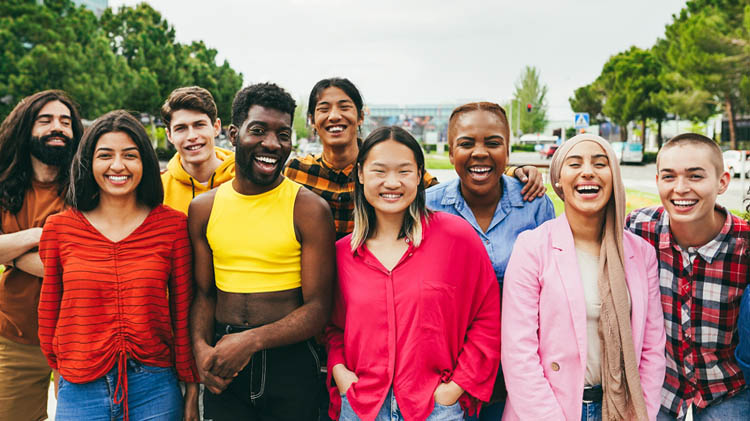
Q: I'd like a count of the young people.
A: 9